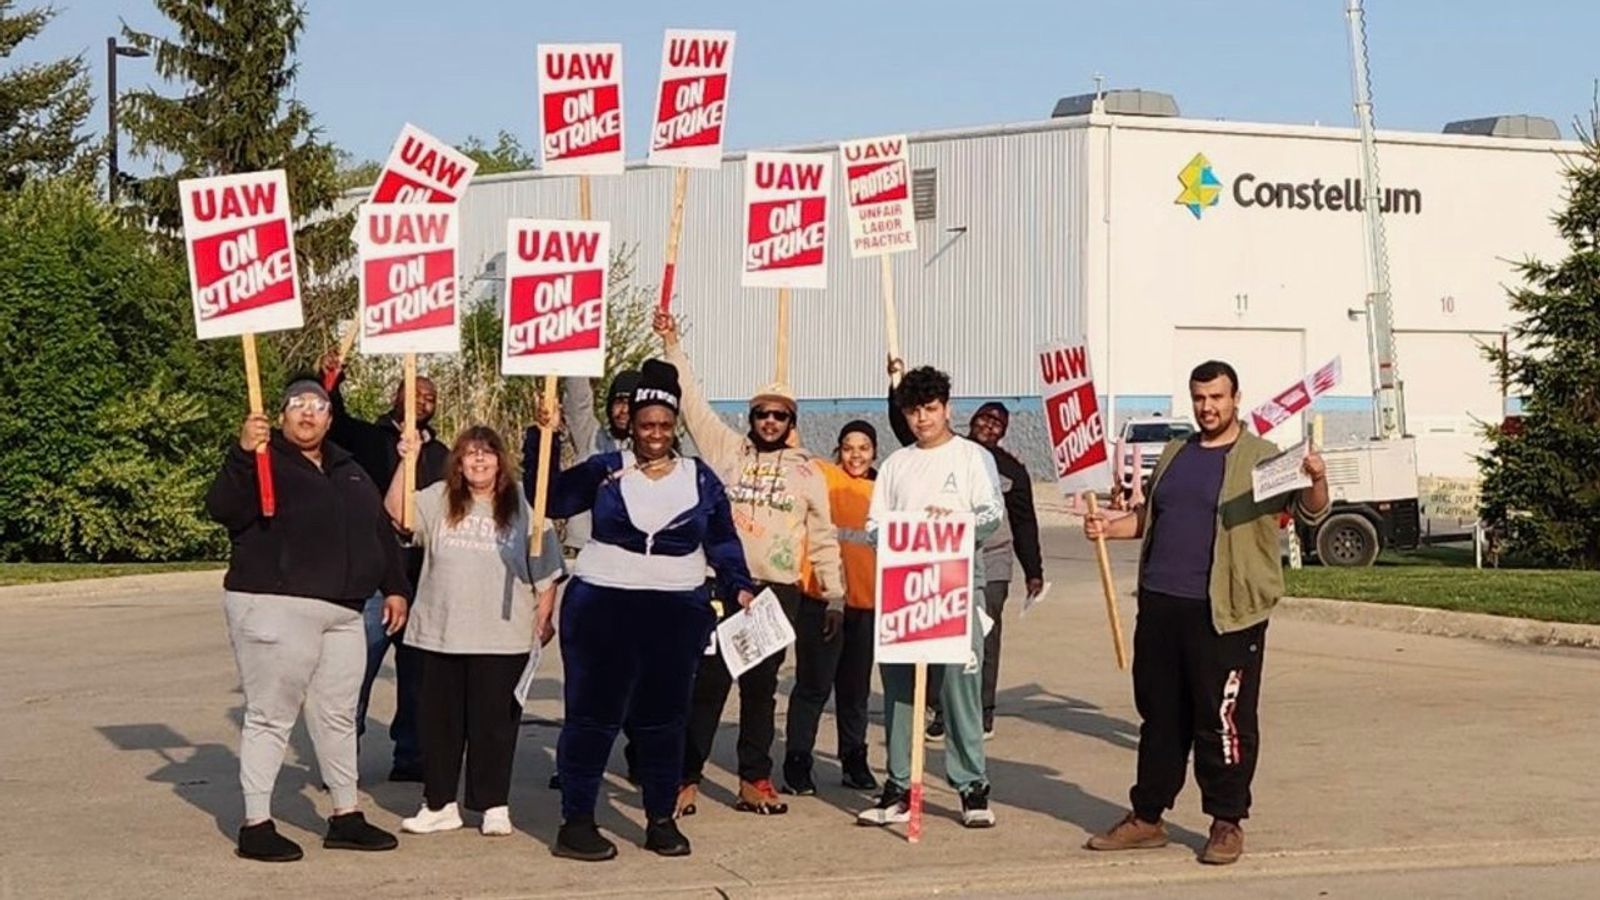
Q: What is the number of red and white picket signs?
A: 11